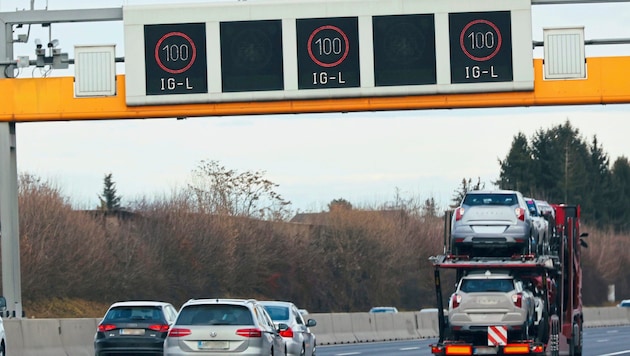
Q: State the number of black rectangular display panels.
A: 5